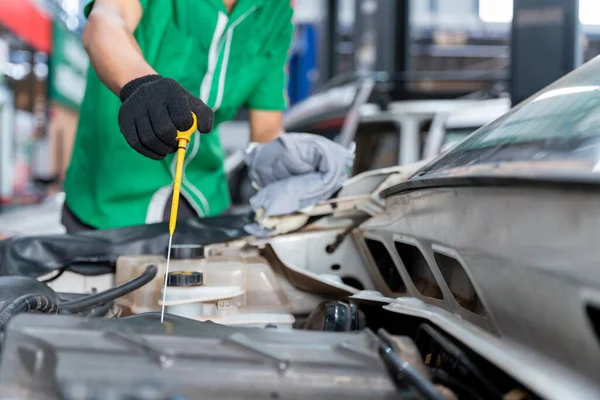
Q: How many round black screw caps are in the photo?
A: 2